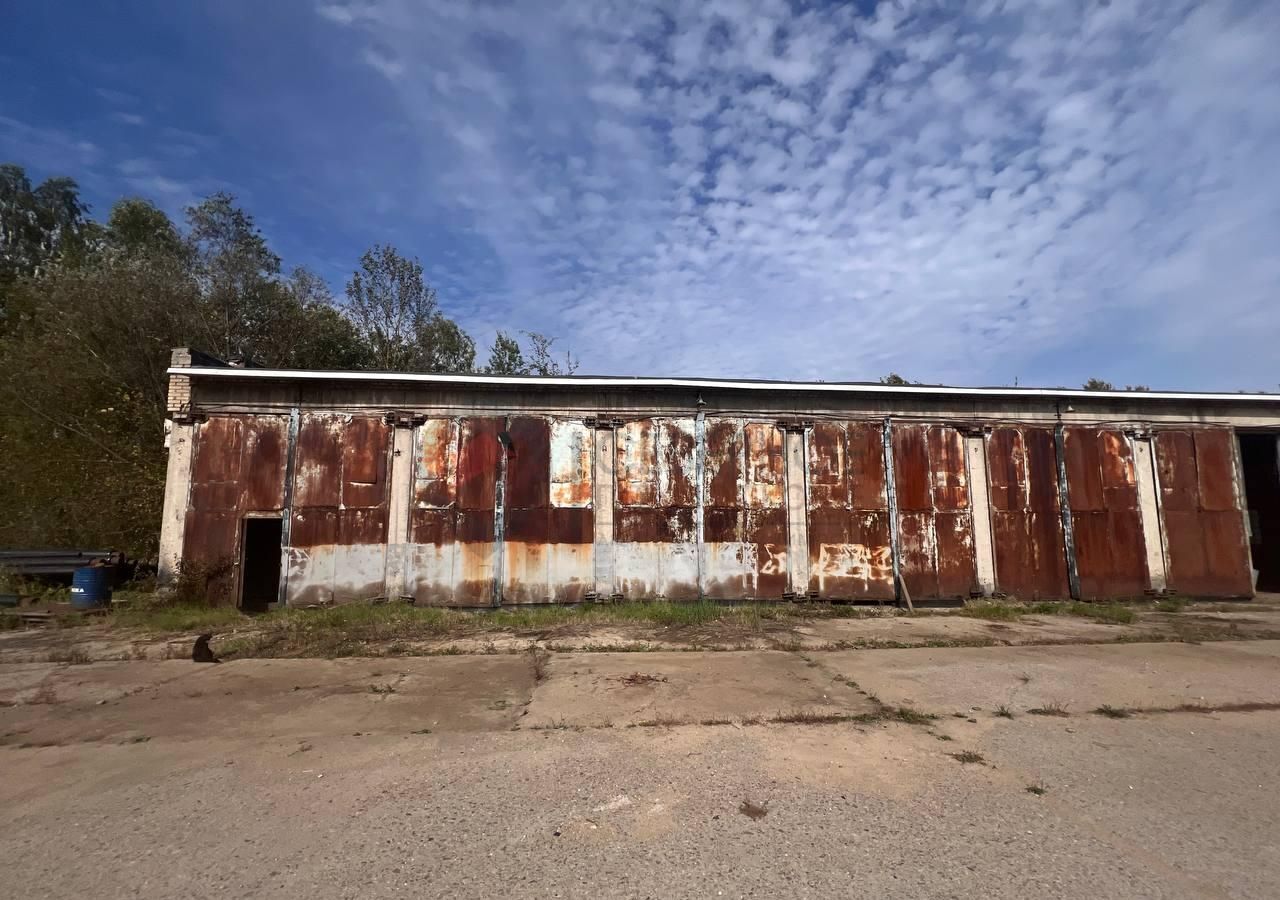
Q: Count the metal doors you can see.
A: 11